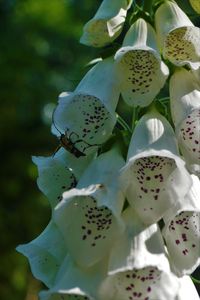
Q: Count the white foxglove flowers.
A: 12